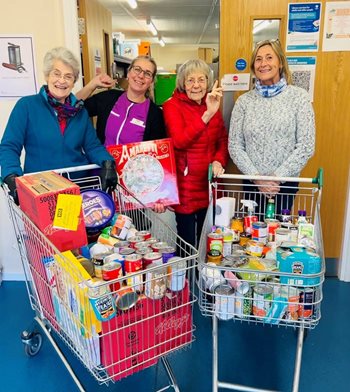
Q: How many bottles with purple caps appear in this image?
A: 2